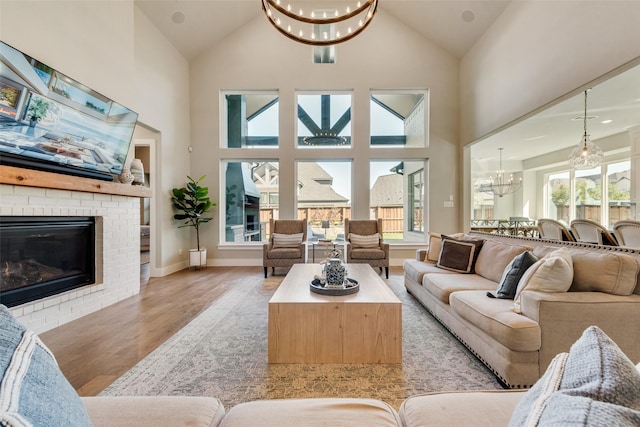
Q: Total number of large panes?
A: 6